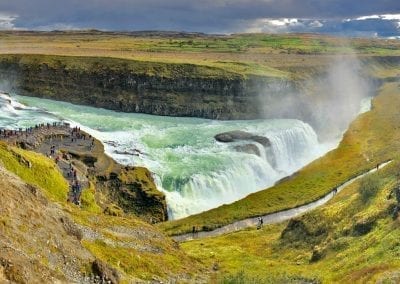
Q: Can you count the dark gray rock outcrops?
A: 2